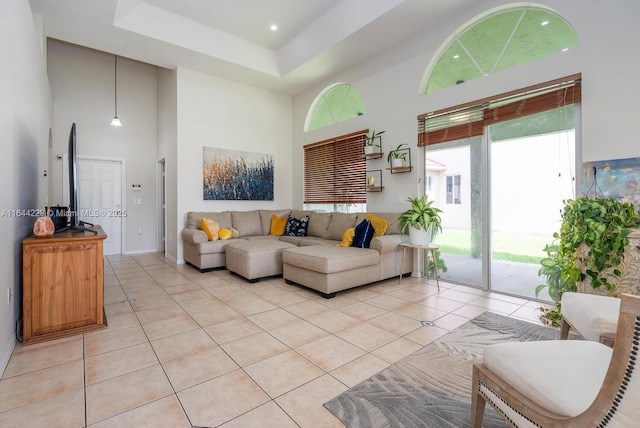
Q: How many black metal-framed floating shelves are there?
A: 3